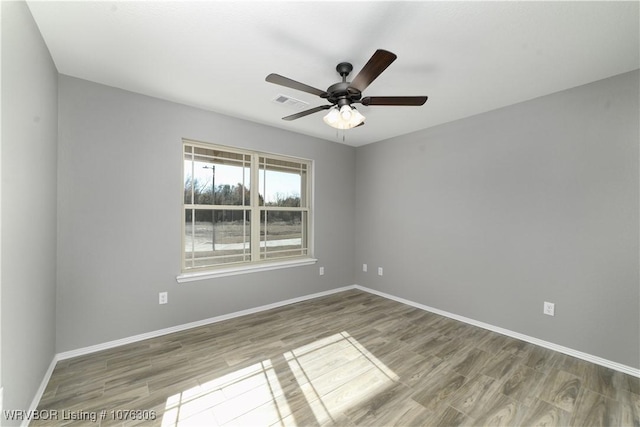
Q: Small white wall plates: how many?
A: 5